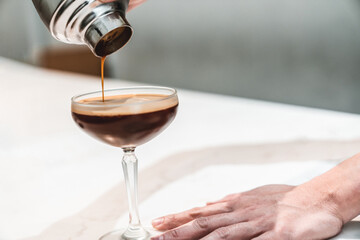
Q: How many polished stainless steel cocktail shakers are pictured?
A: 1